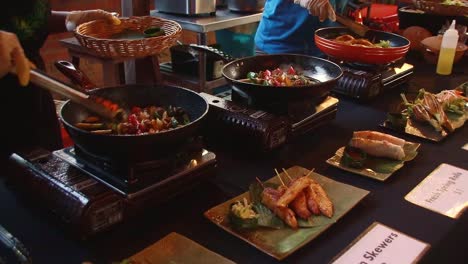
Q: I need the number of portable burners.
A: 3